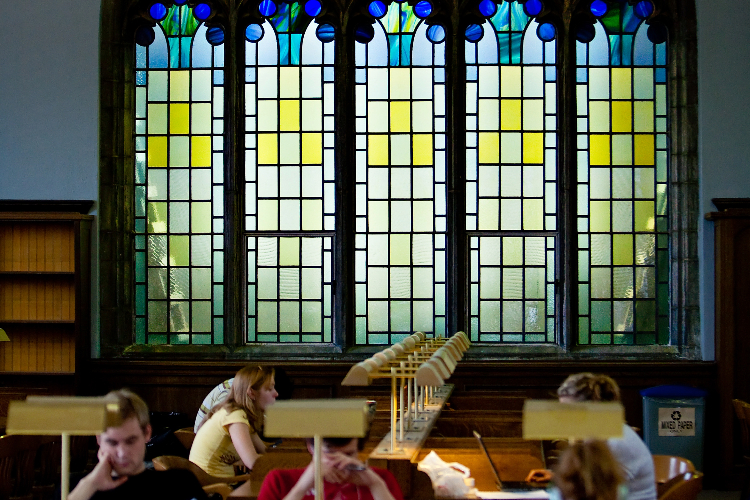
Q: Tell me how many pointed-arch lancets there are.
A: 5